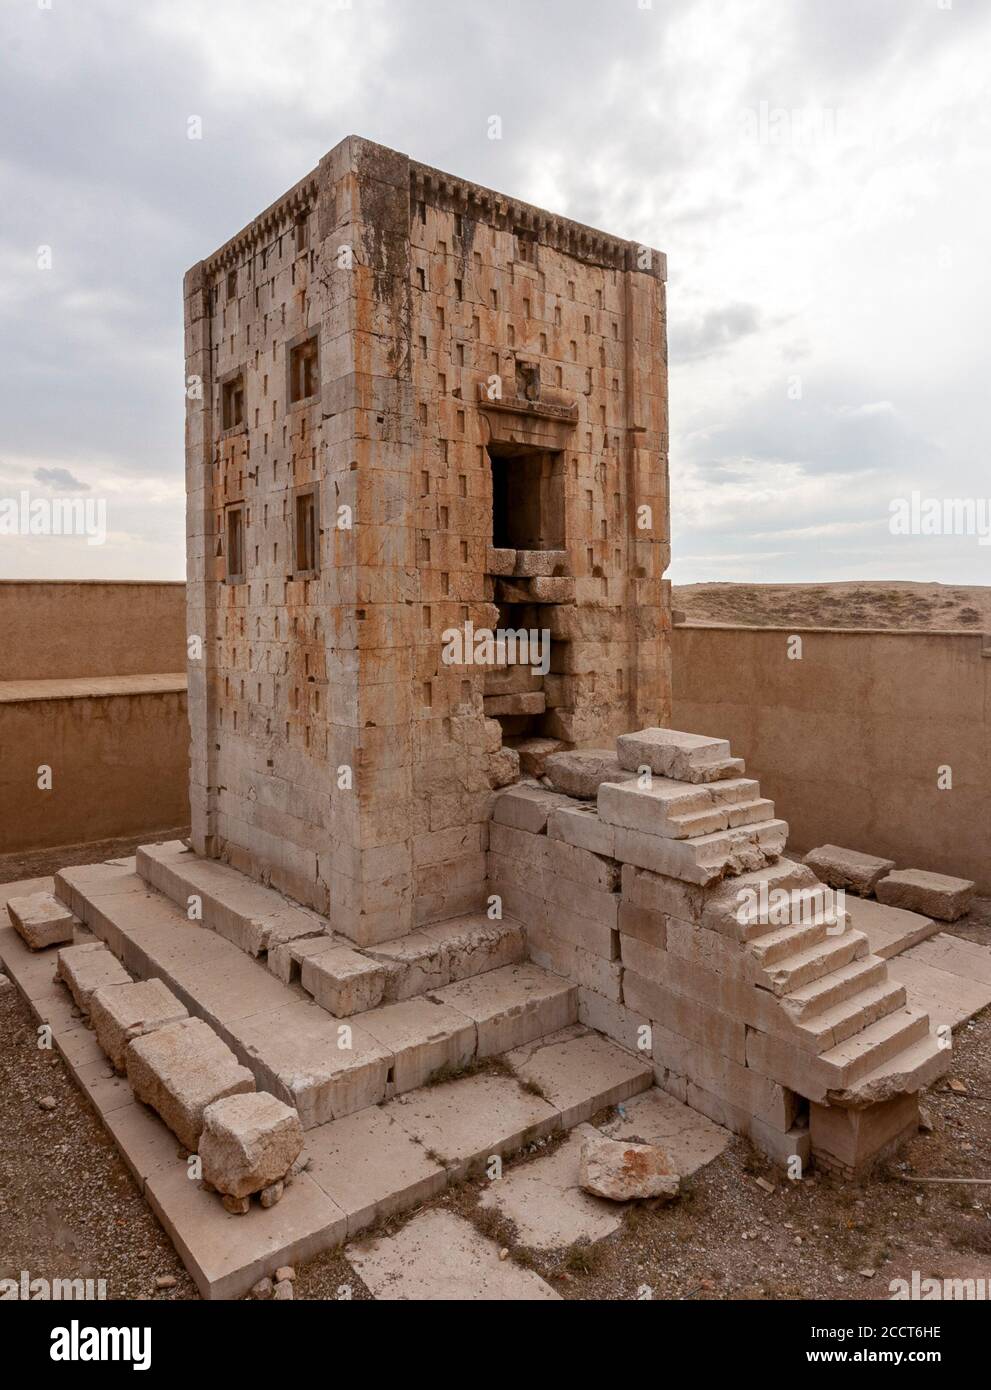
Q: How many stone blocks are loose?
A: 8